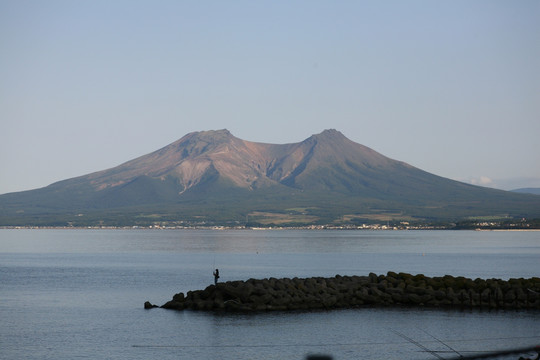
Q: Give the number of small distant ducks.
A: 0